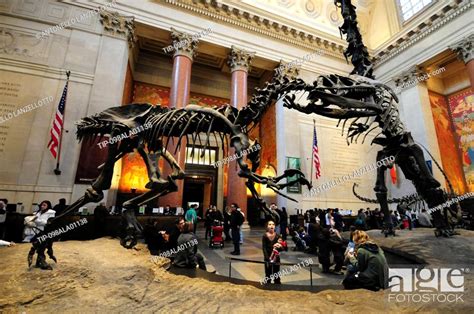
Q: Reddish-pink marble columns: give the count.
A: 3